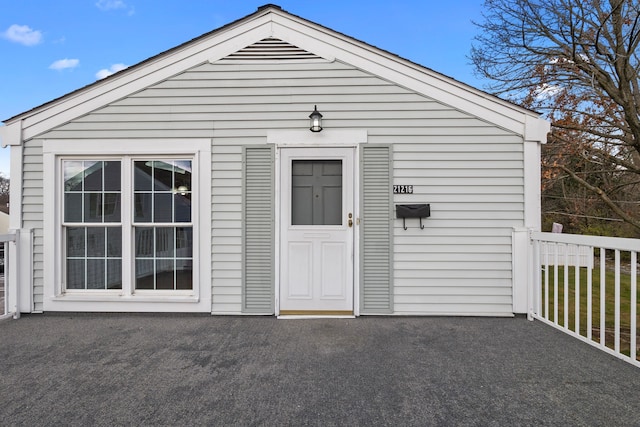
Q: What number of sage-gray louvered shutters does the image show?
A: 2